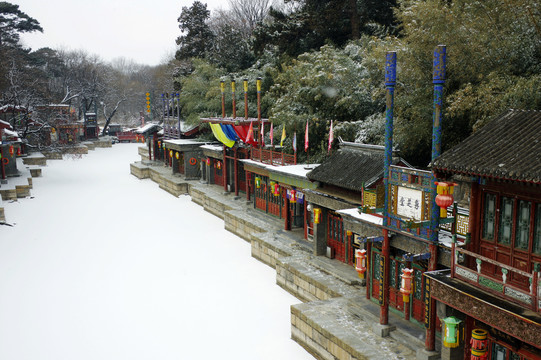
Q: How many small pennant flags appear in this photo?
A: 7